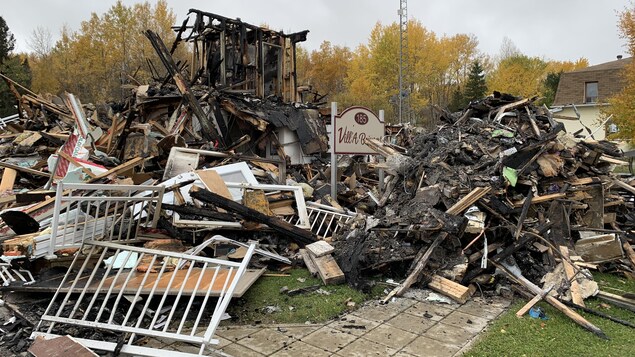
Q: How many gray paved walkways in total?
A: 1